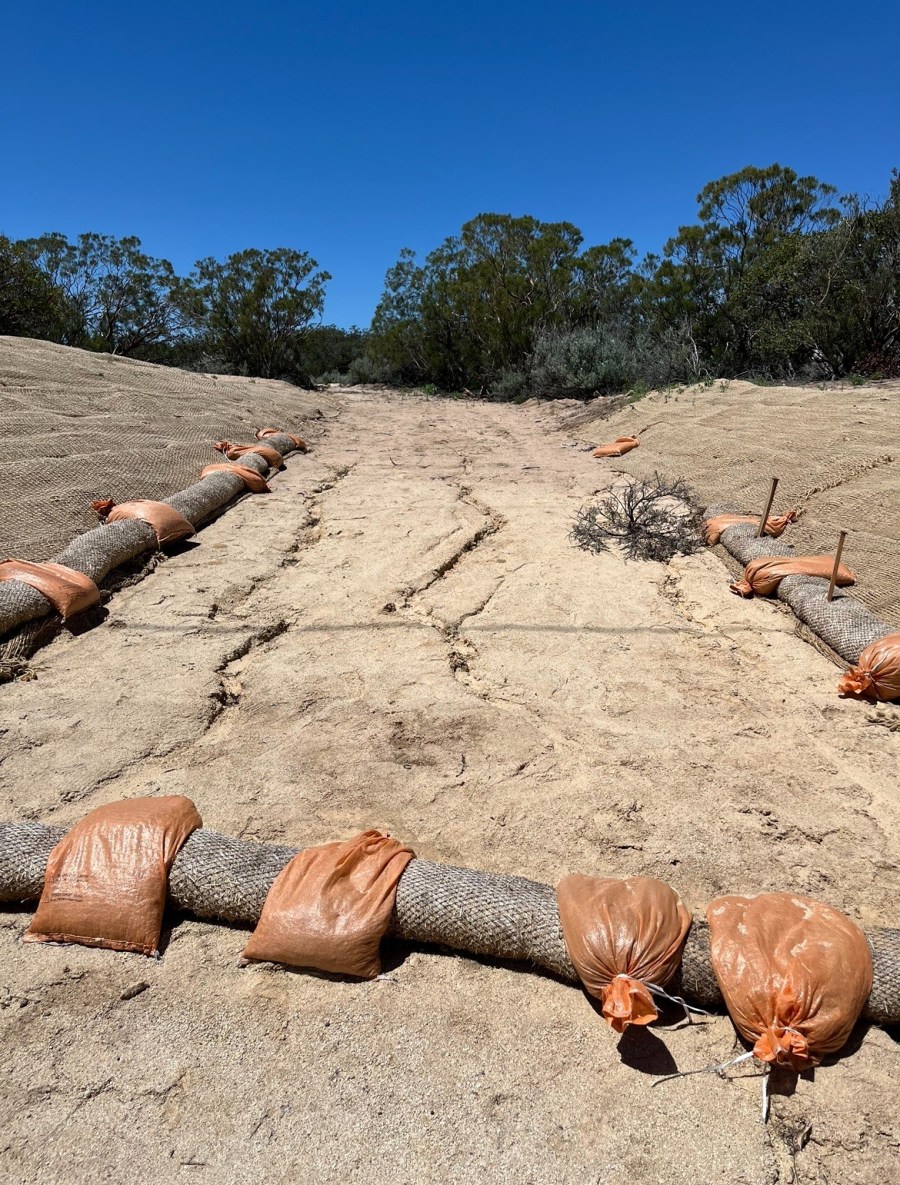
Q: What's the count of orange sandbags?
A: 13